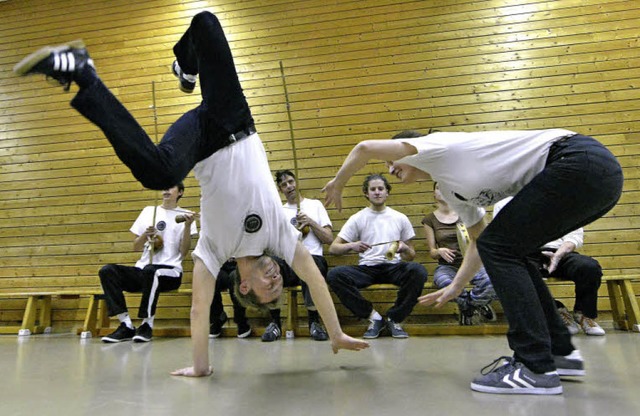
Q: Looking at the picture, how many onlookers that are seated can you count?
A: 6